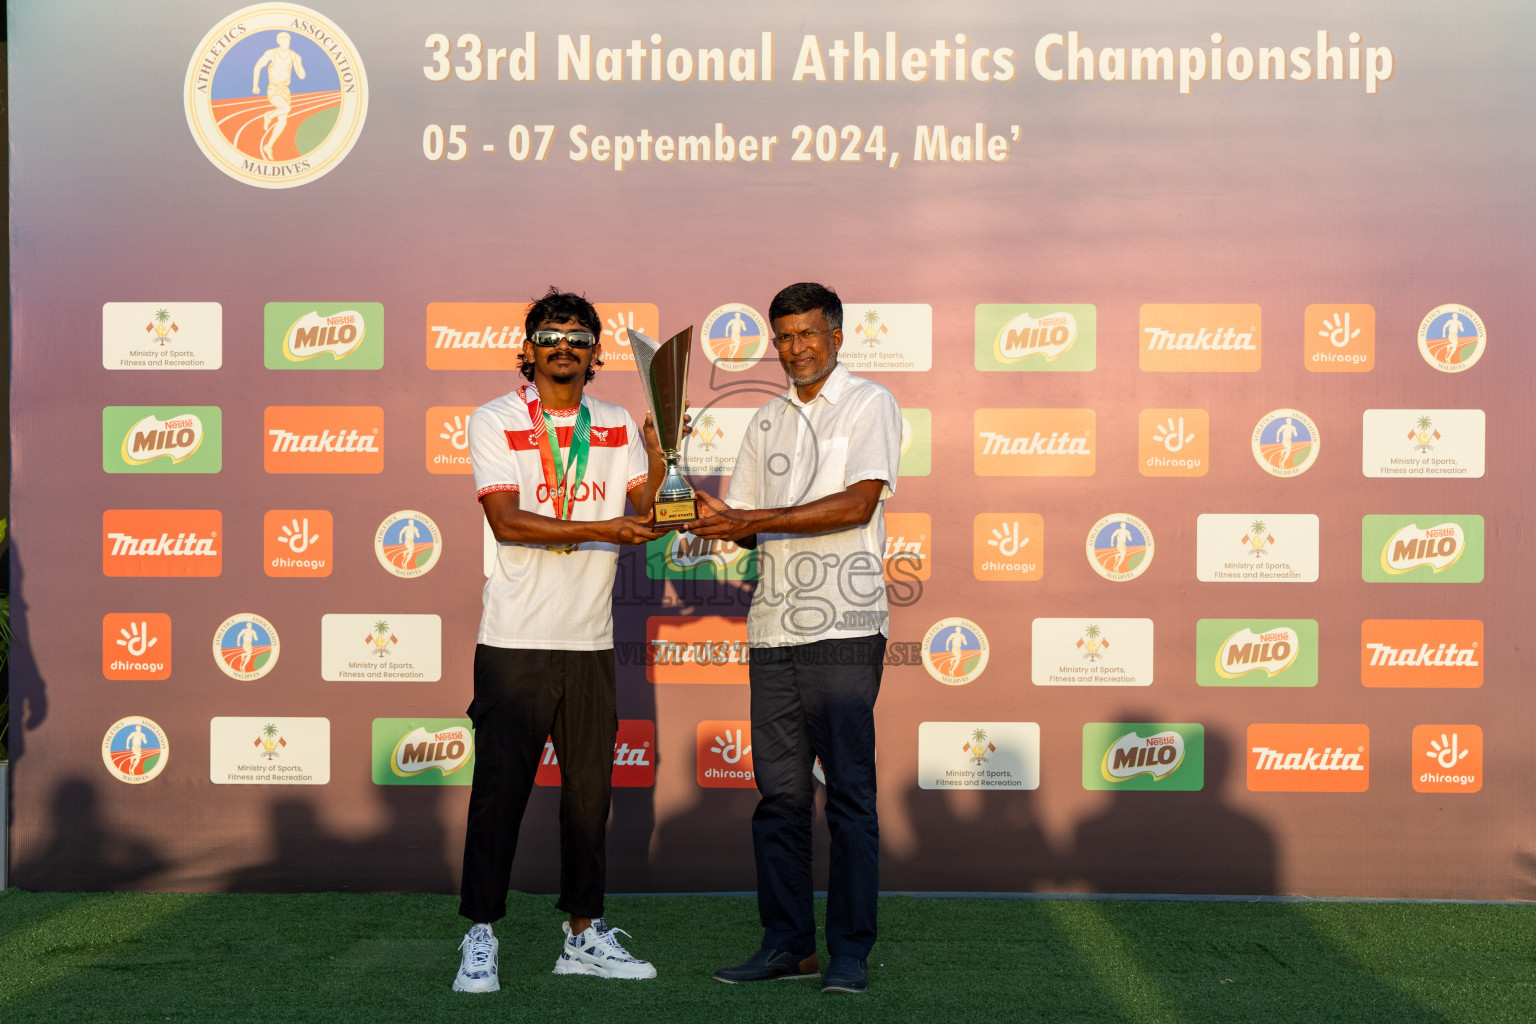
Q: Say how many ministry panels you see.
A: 9